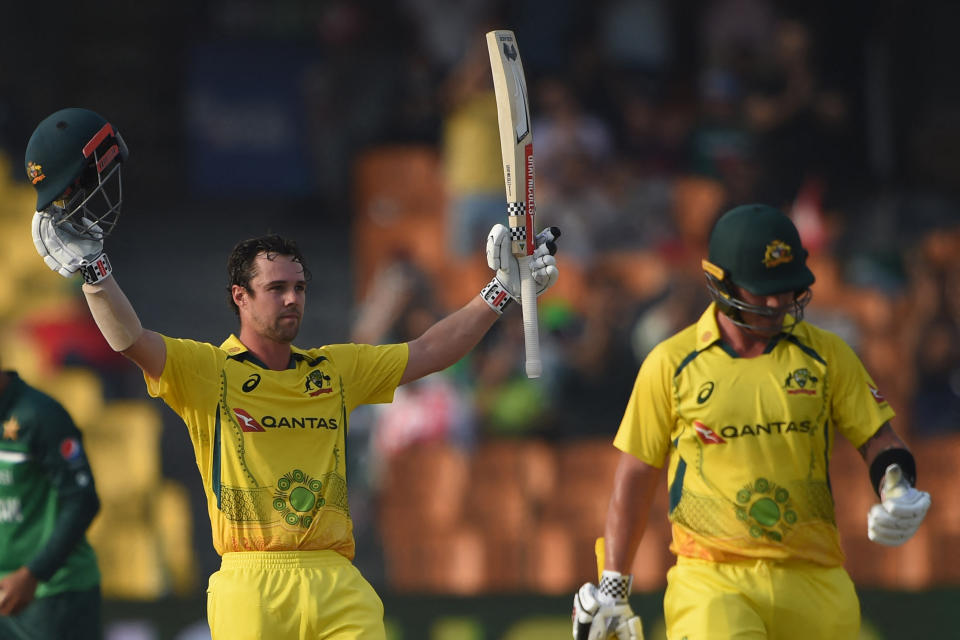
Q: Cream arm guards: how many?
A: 1